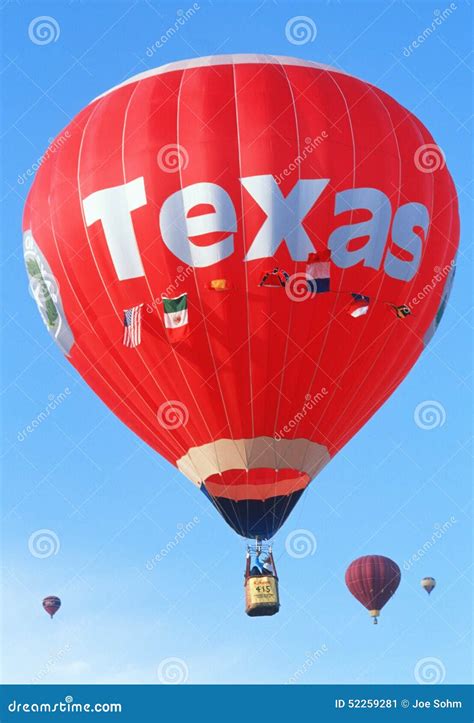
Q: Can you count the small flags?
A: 7